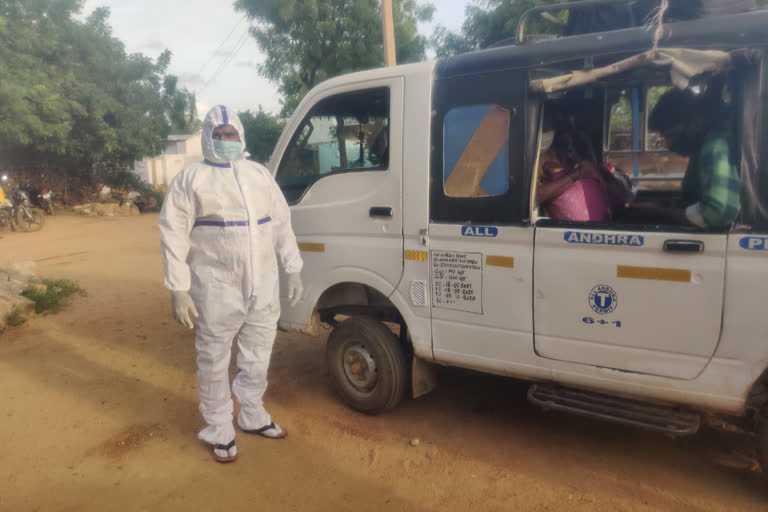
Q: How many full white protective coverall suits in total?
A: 1